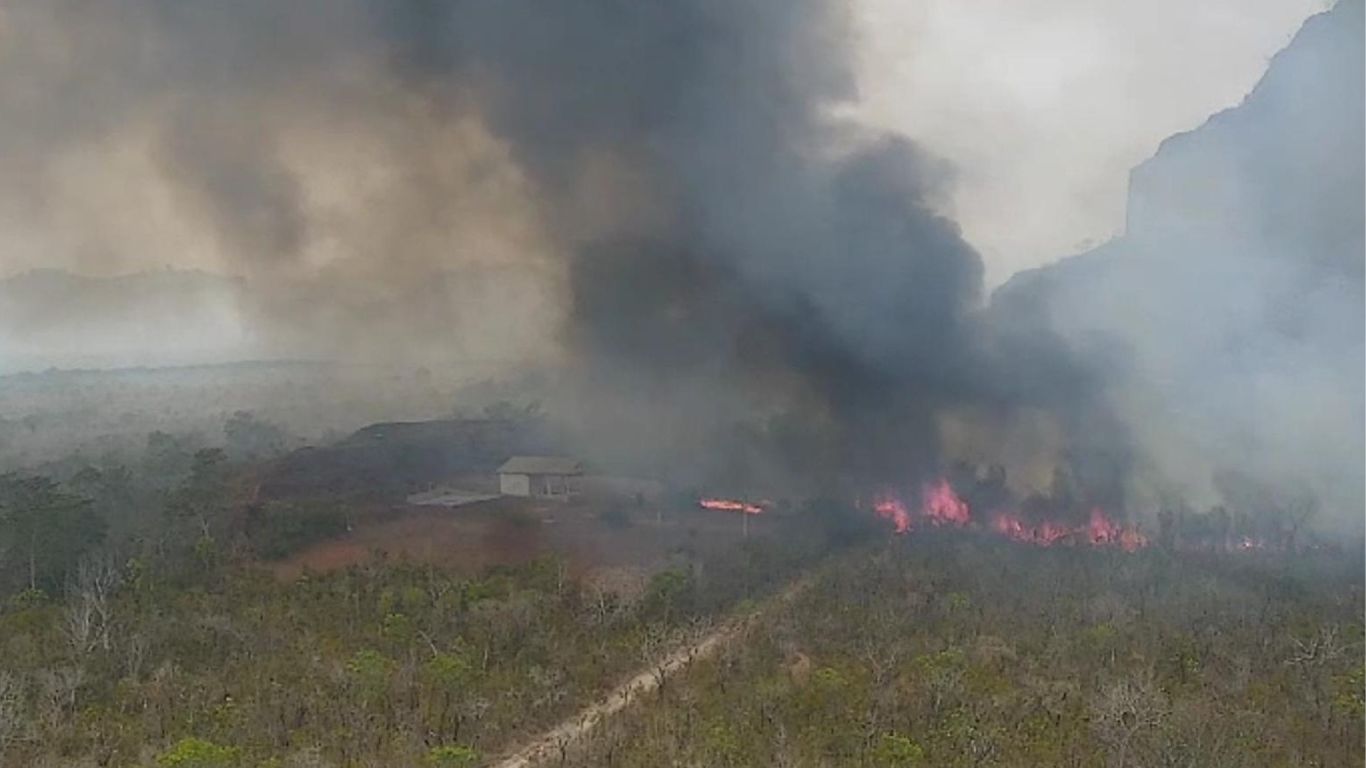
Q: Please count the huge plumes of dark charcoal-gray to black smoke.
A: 1